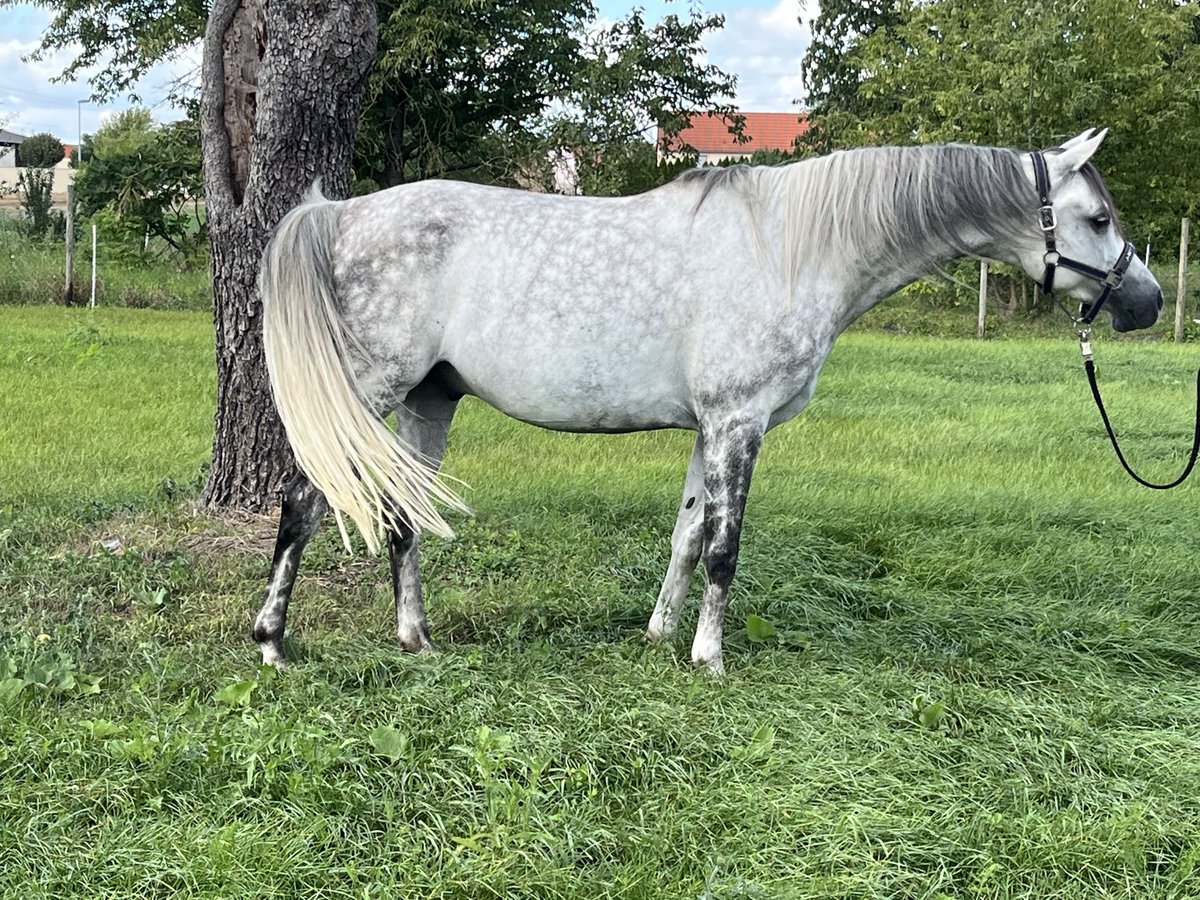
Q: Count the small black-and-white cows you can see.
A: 0